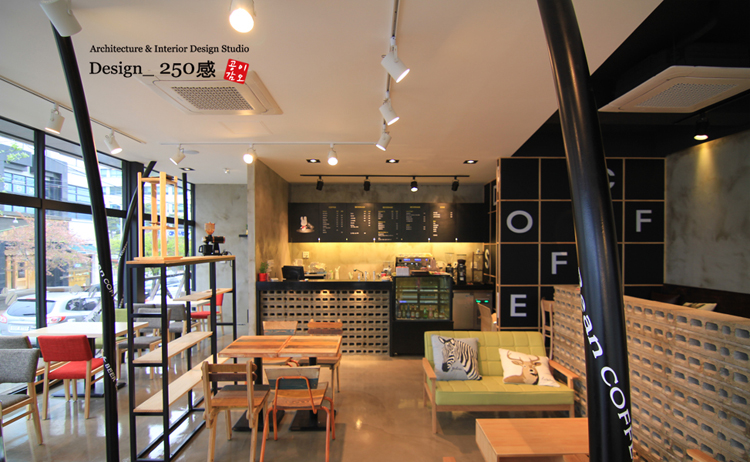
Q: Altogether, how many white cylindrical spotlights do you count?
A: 10